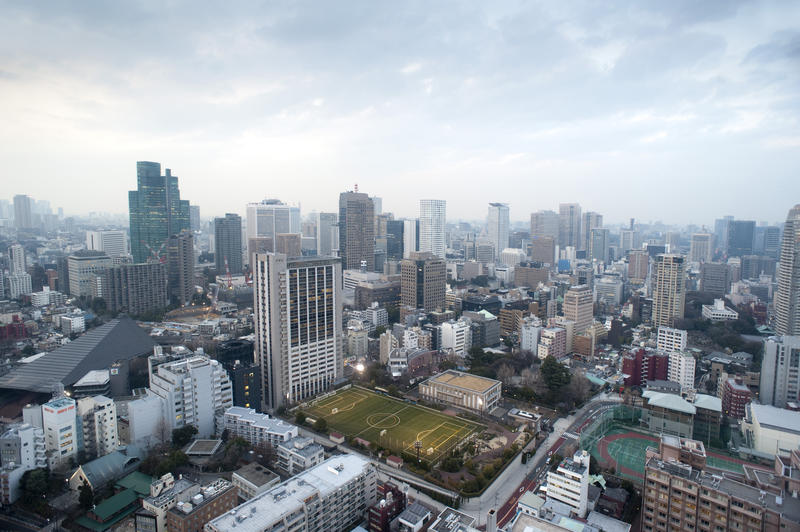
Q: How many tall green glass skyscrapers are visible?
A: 1